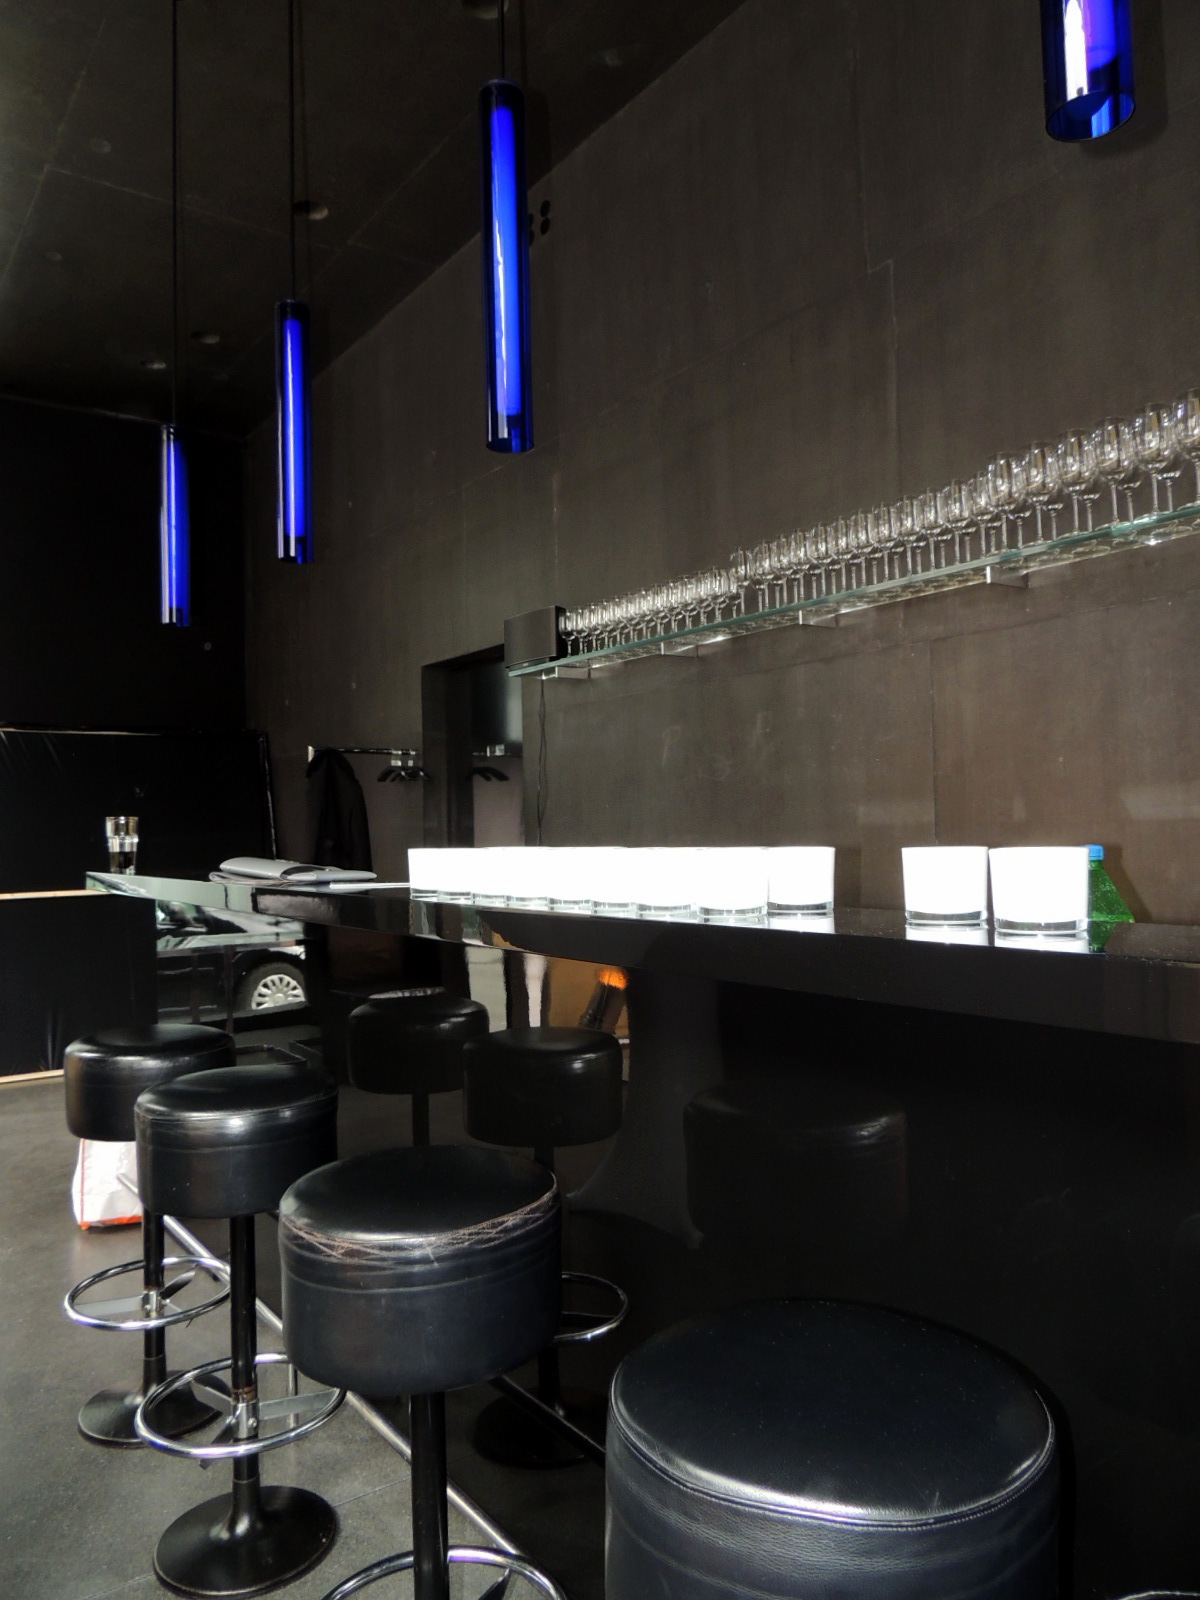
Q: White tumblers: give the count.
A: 11